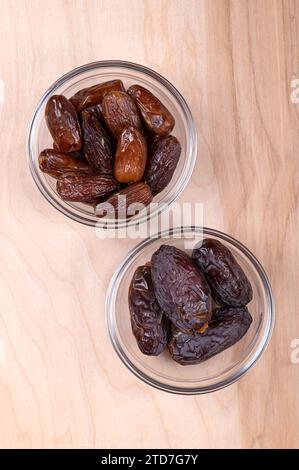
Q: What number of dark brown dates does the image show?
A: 4